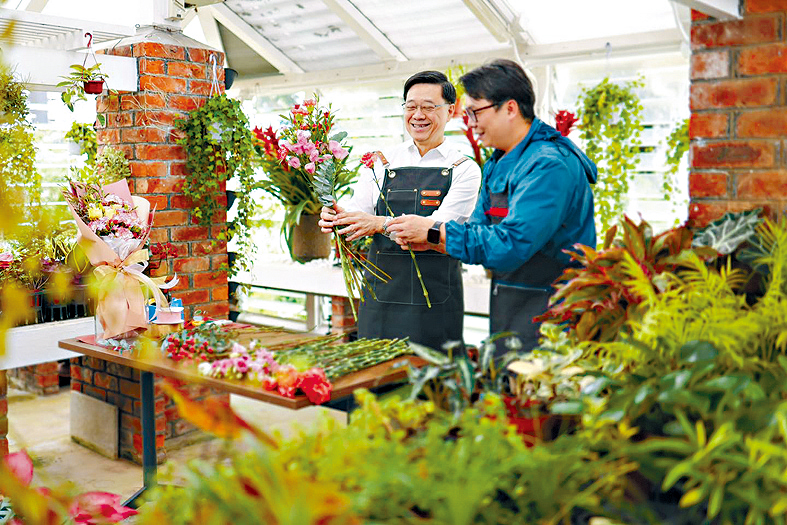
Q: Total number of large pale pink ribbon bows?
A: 1